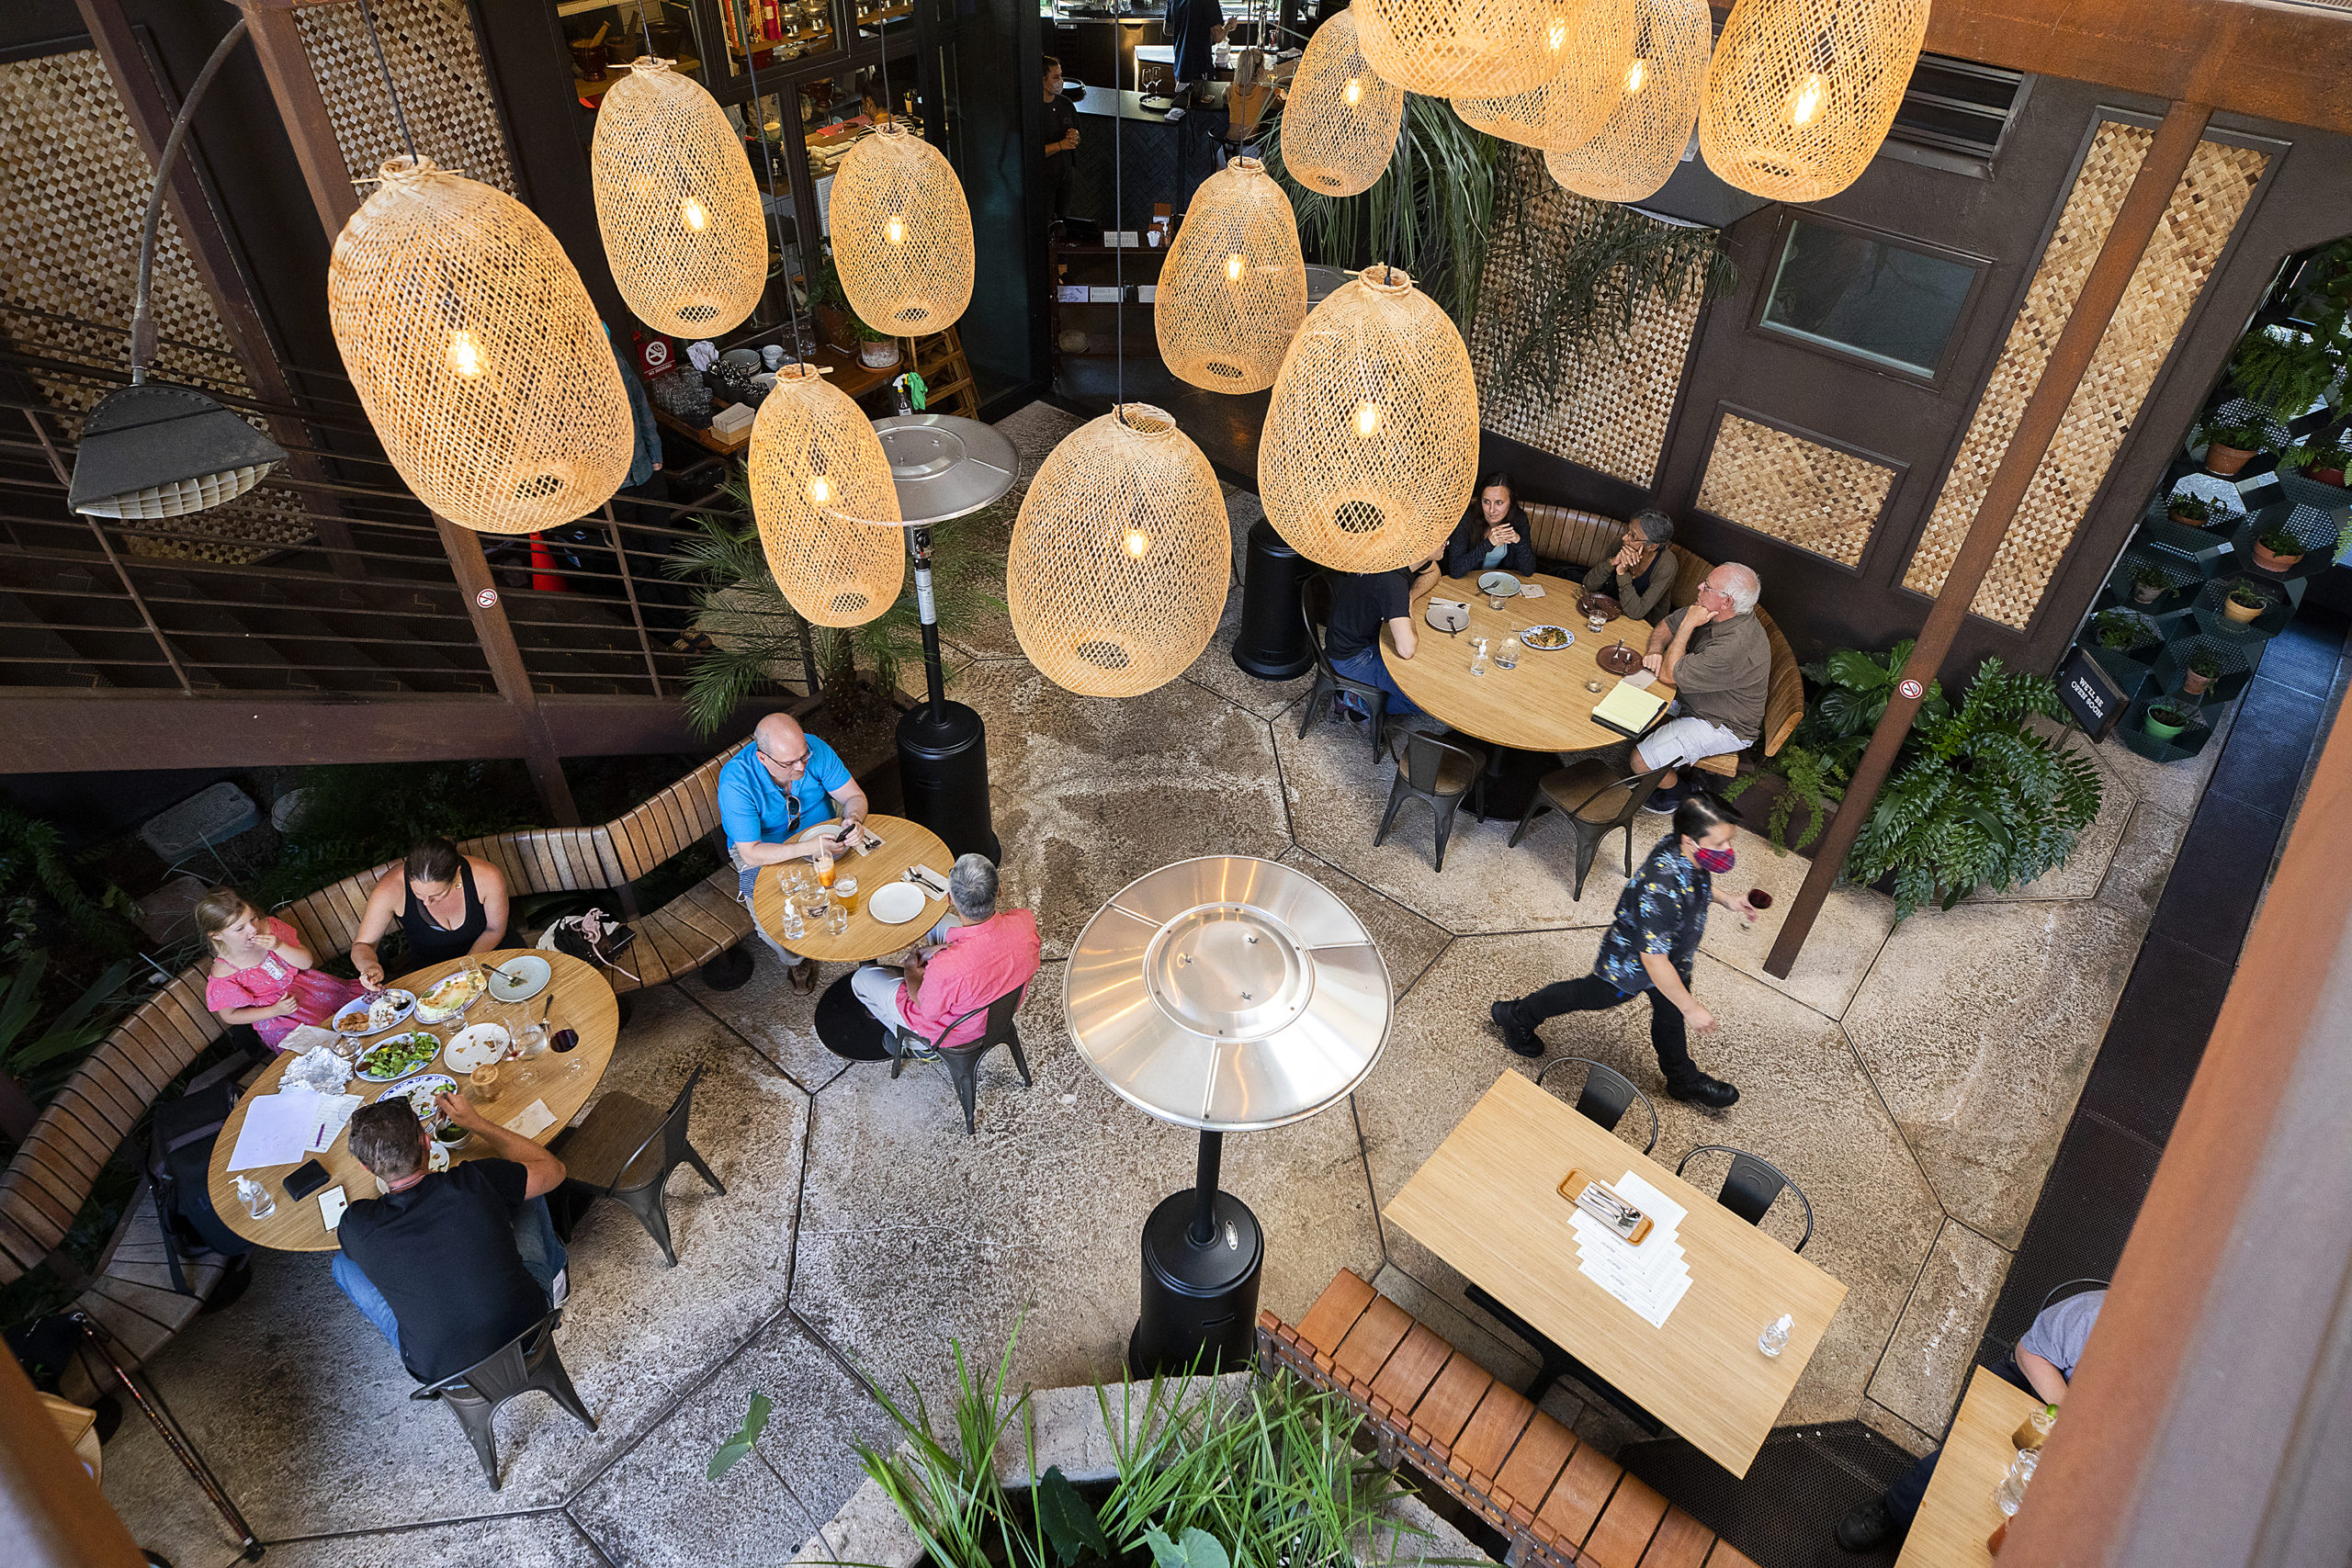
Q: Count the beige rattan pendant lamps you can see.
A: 12